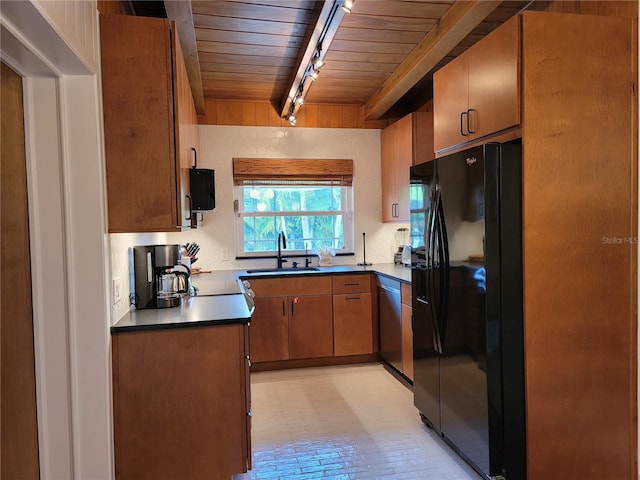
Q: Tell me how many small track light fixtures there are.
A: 5